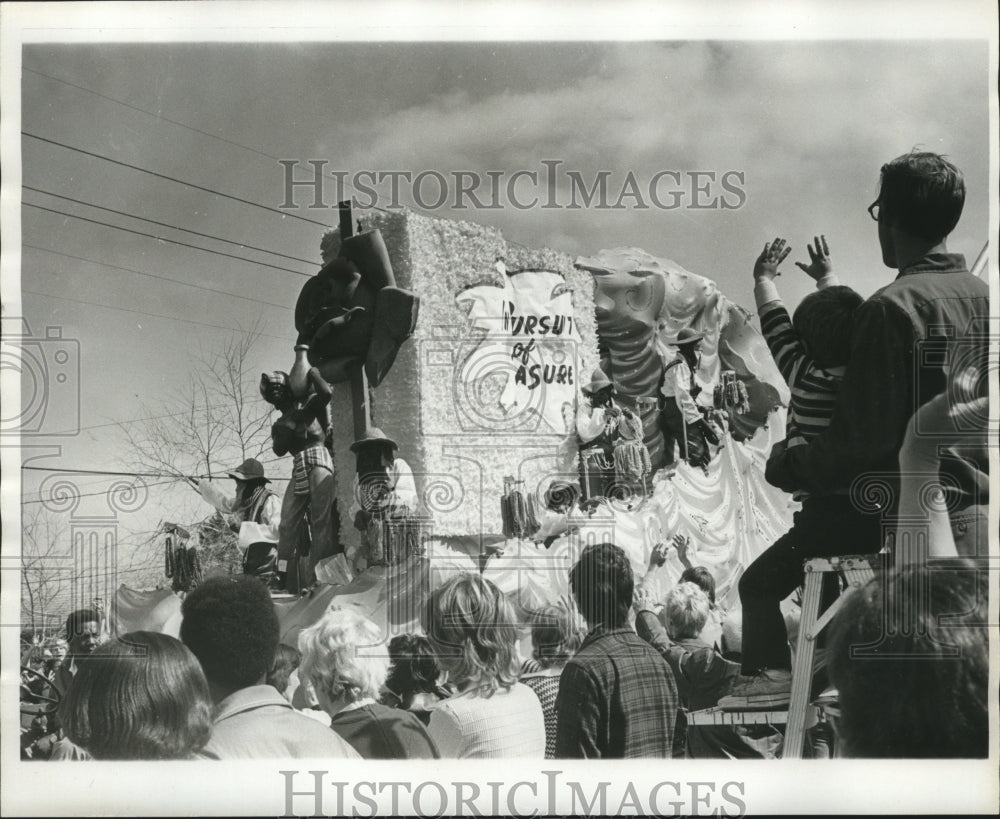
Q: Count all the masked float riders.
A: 4